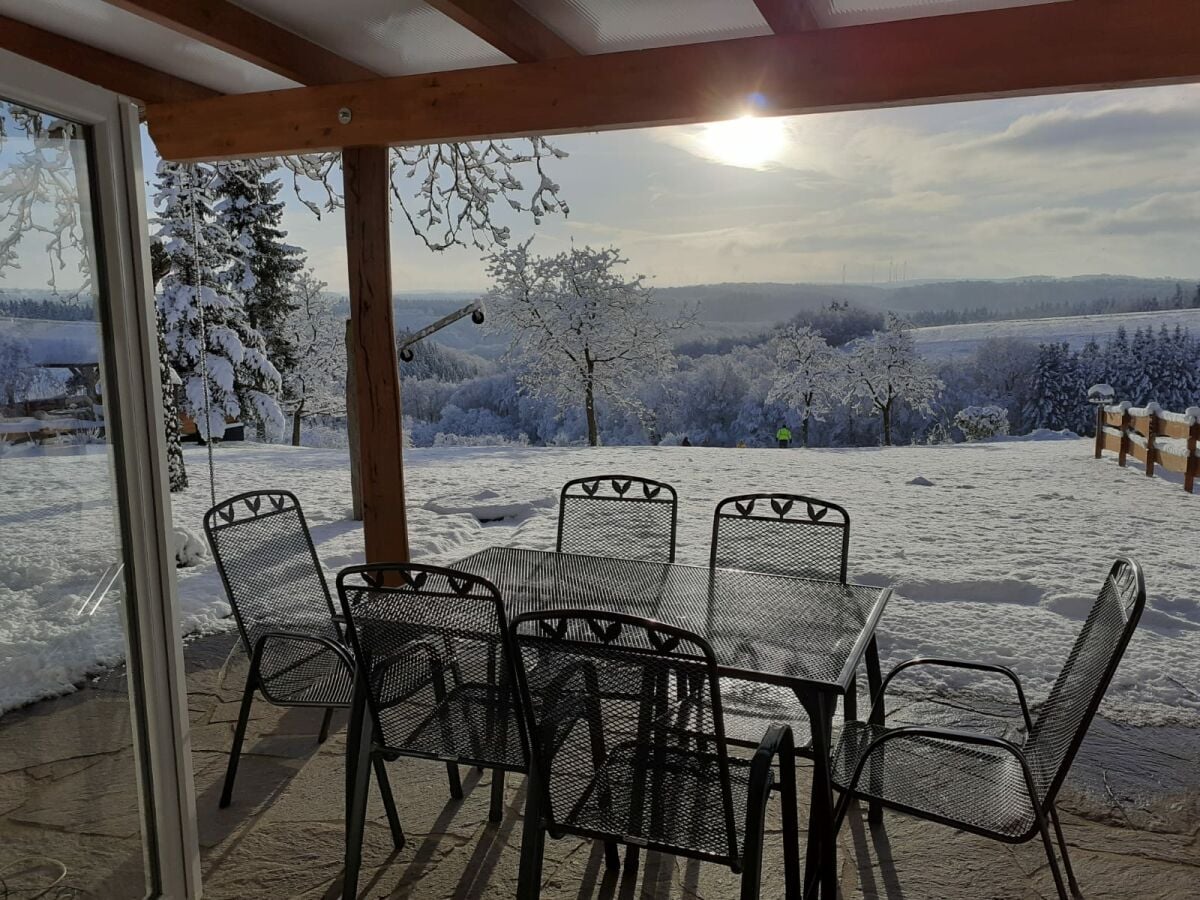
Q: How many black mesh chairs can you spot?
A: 6